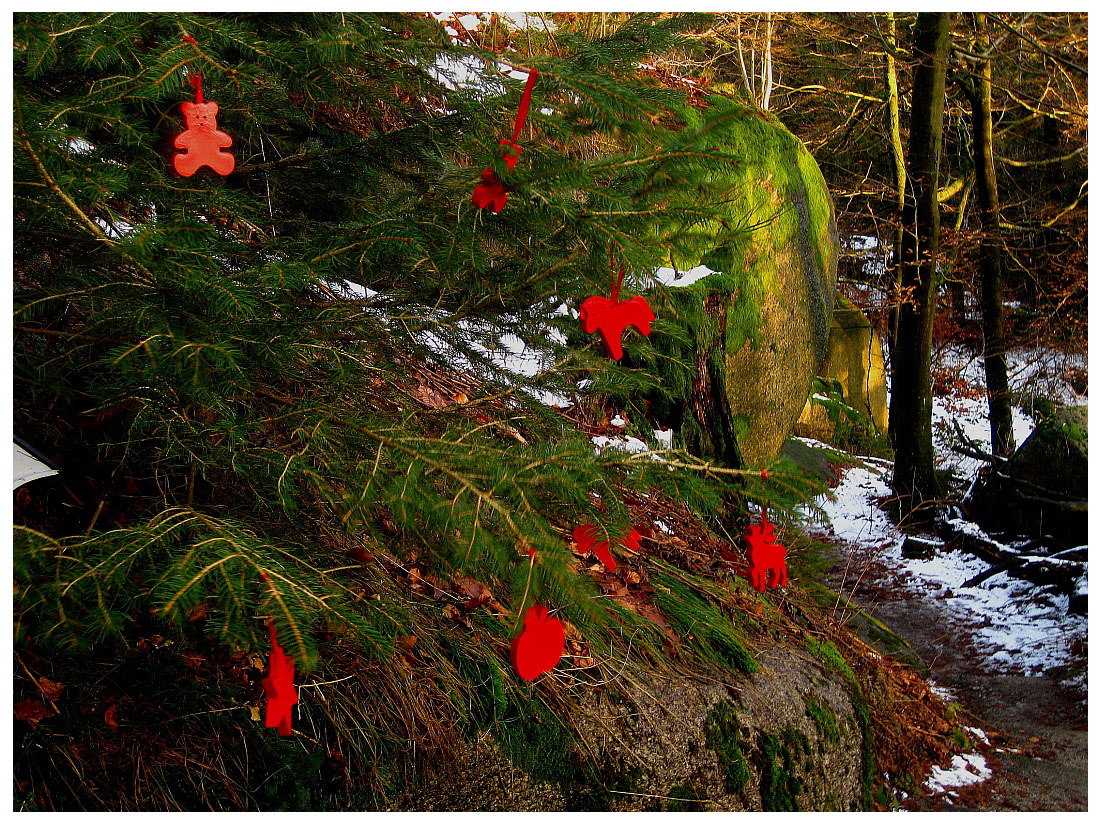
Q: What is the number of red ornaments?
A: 7